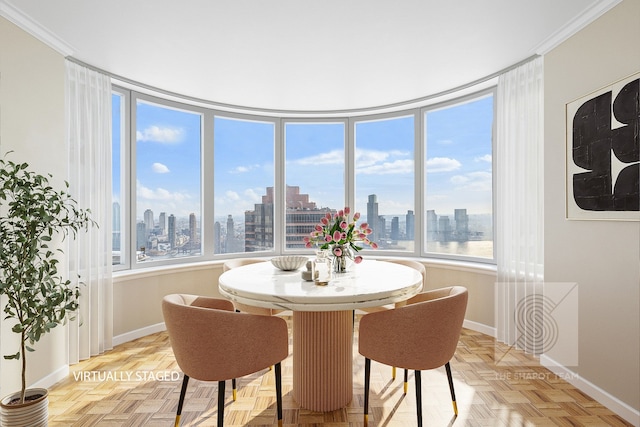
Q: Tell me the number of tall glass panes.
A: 6